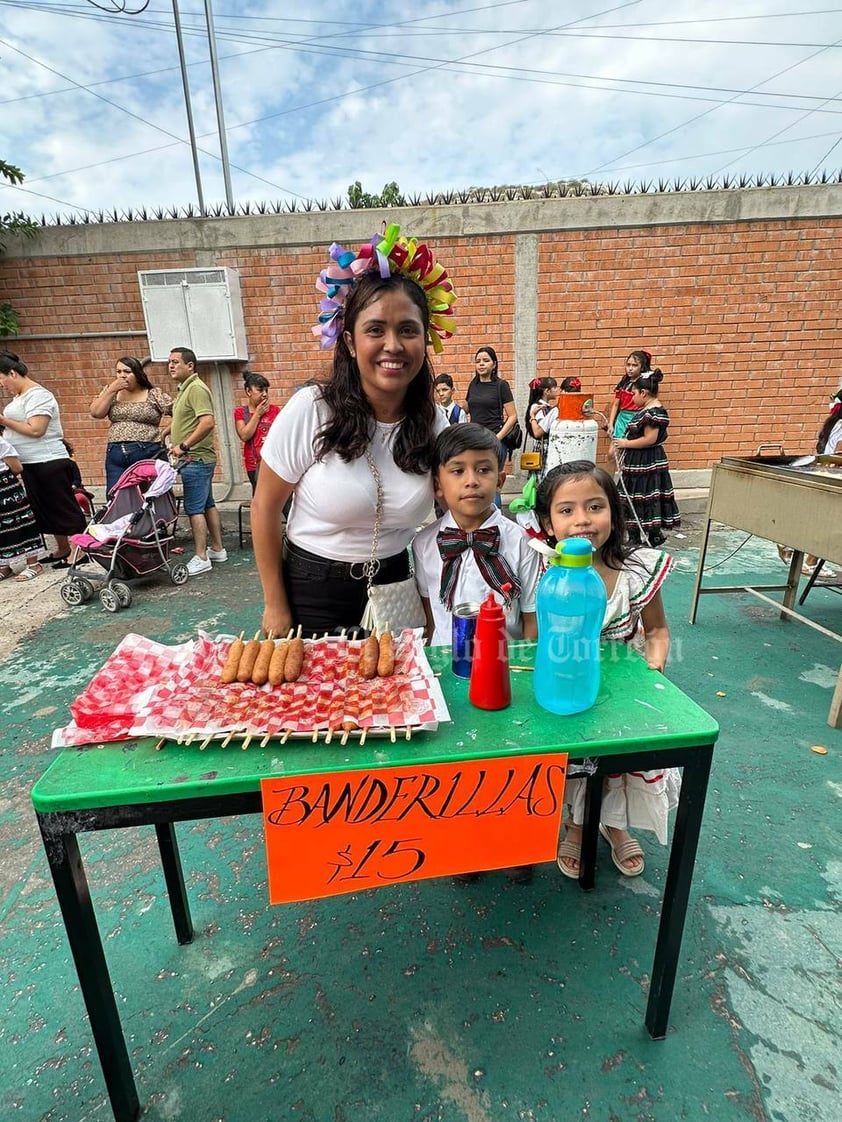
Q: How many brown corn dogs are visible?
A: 7